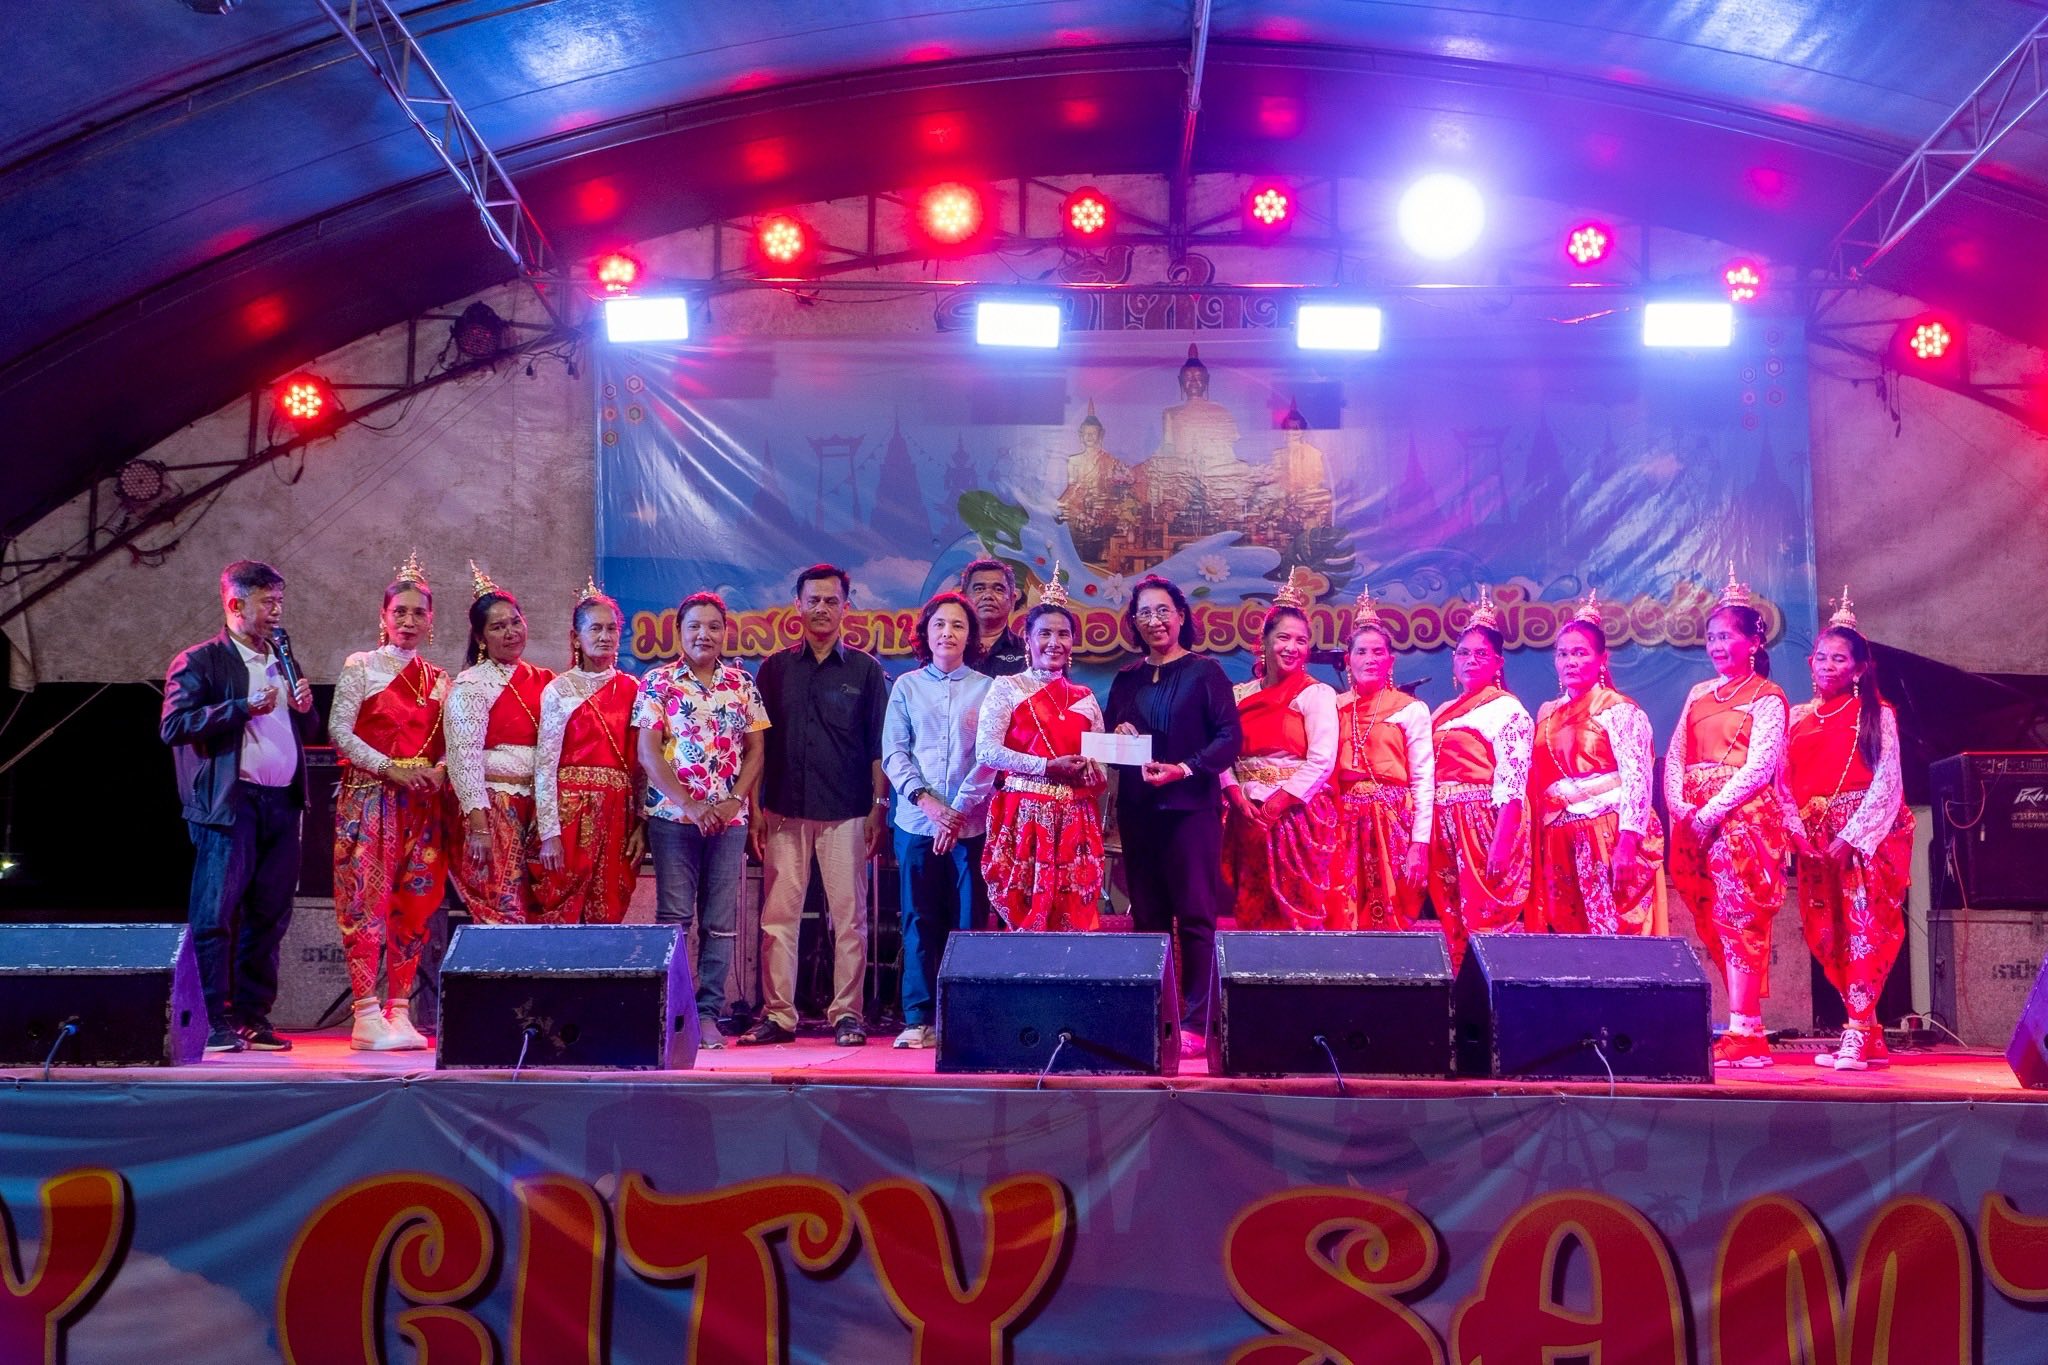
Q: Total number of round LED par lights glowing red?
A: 9